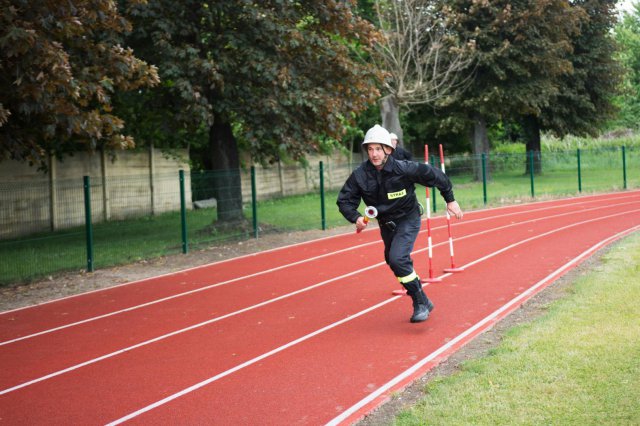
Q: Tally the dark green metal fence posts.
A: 9